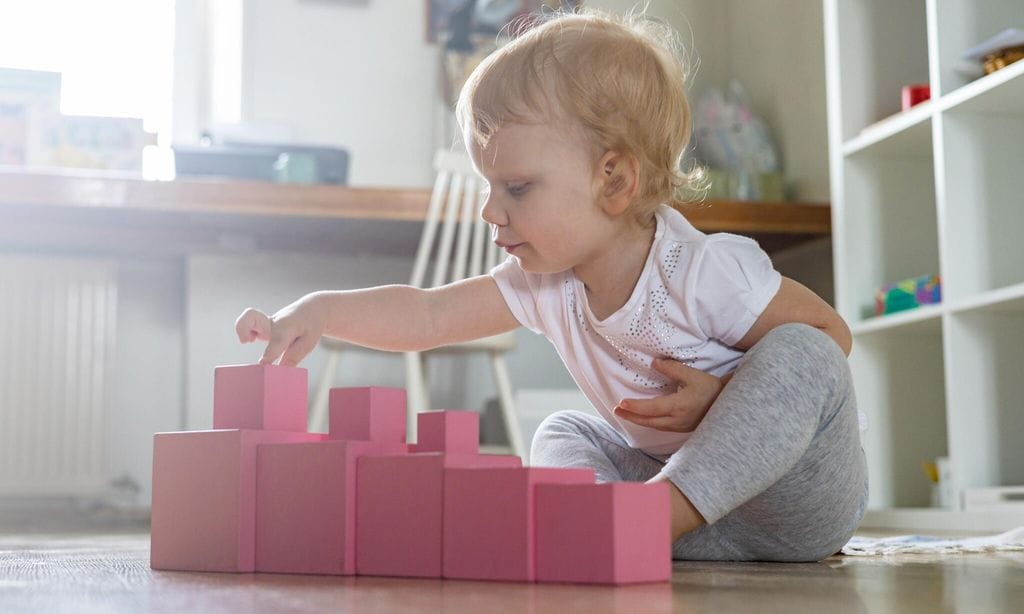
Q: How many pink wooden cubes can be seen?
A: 8